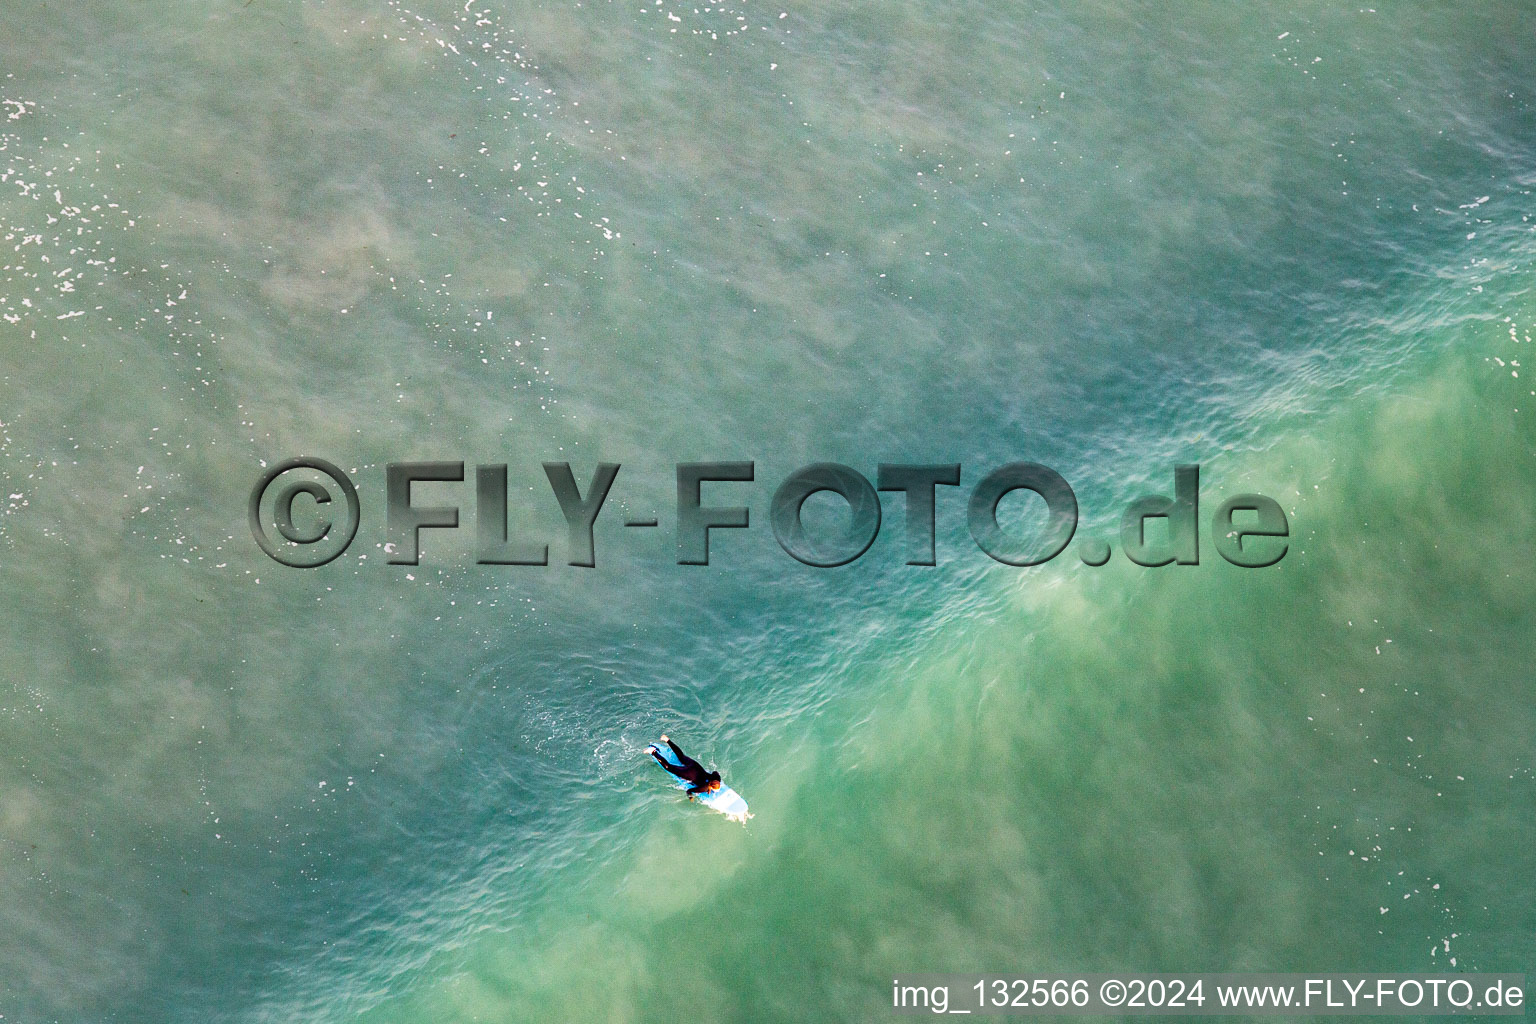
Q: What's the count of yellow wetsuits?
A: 0